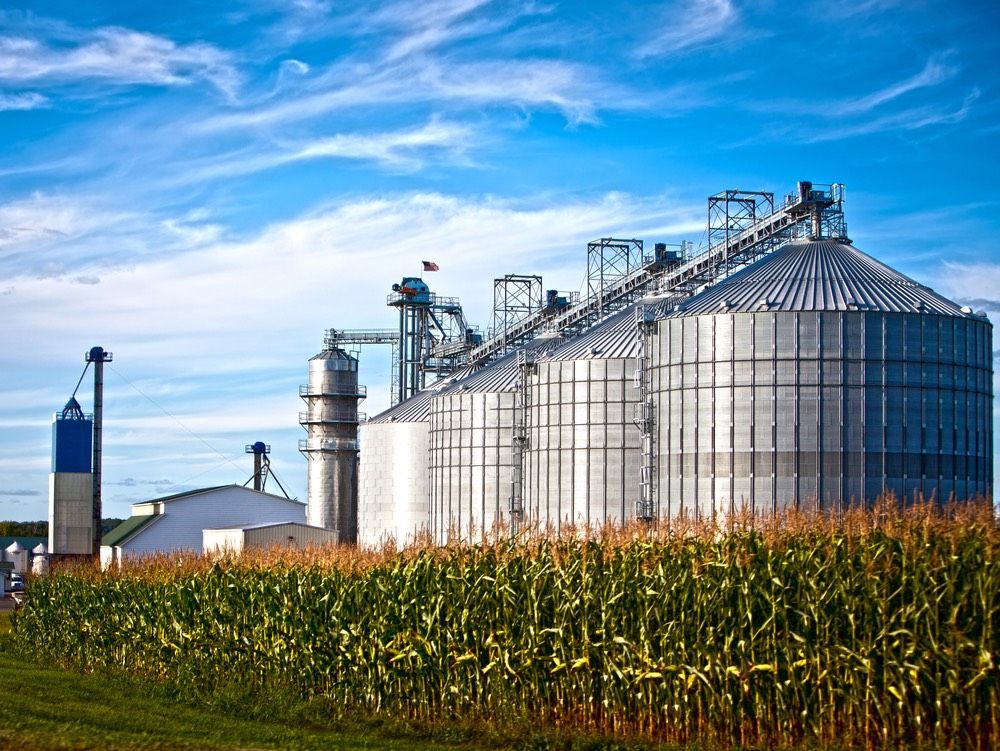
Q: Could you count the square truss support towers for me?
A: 3